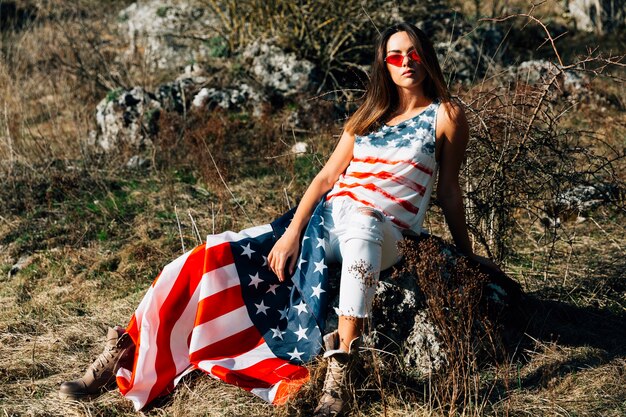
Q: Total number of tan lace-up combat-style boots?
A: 2